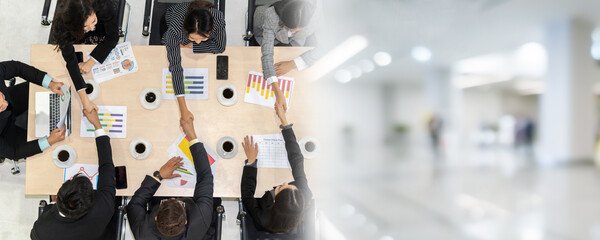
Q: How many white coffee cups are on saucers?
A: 7